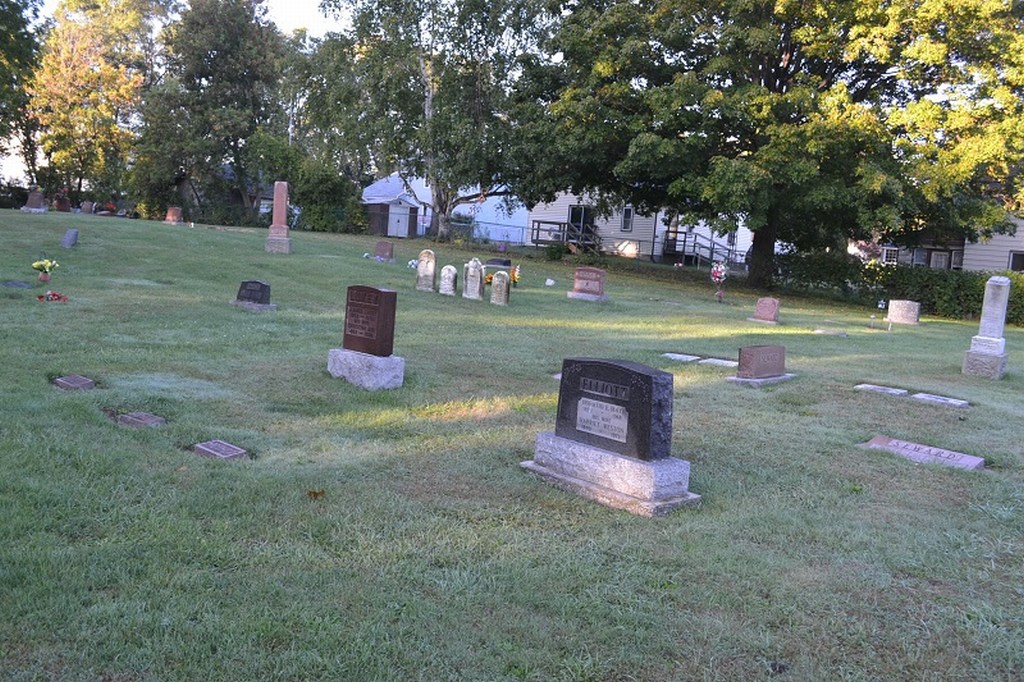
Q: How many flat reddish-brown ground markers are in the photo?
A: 3